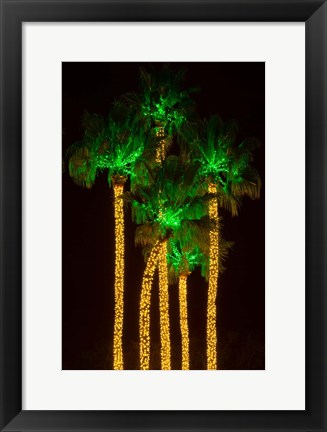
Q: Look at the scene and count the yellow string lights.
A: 5